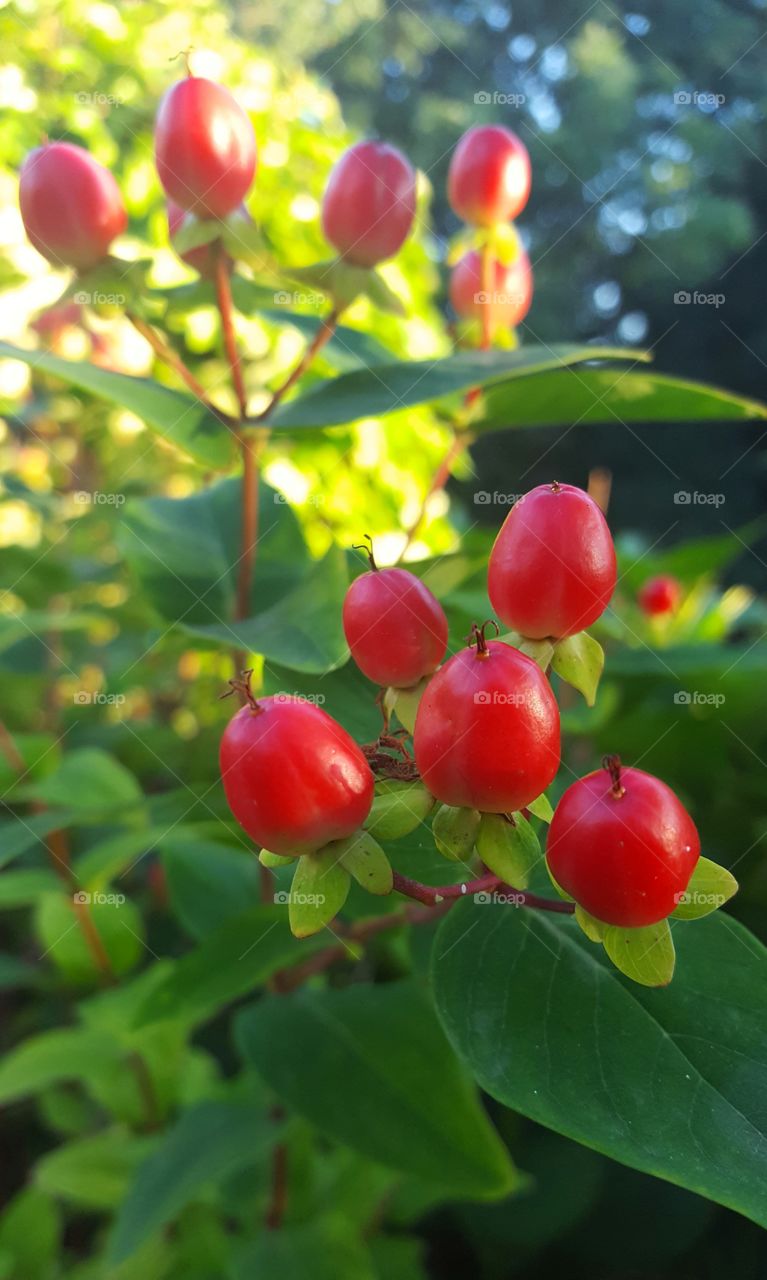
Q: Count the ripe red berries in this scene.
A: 12